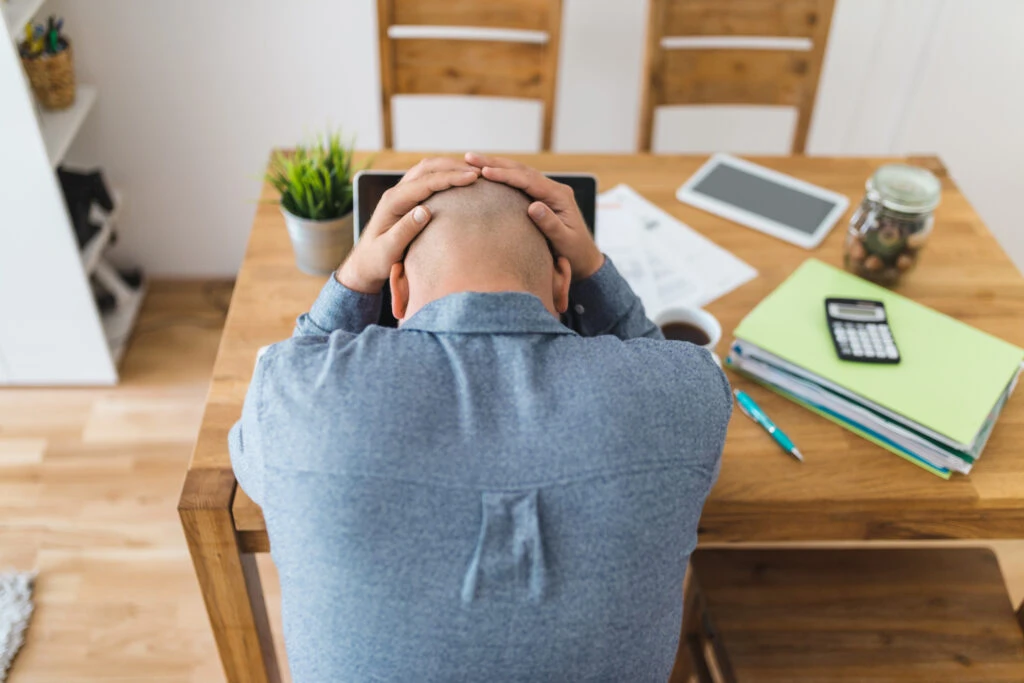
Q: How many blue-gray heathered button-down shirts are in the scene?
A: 1